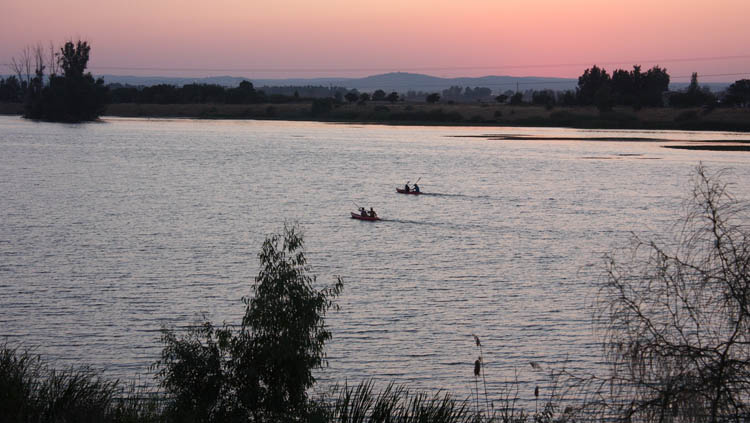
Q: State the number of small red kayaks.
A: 2